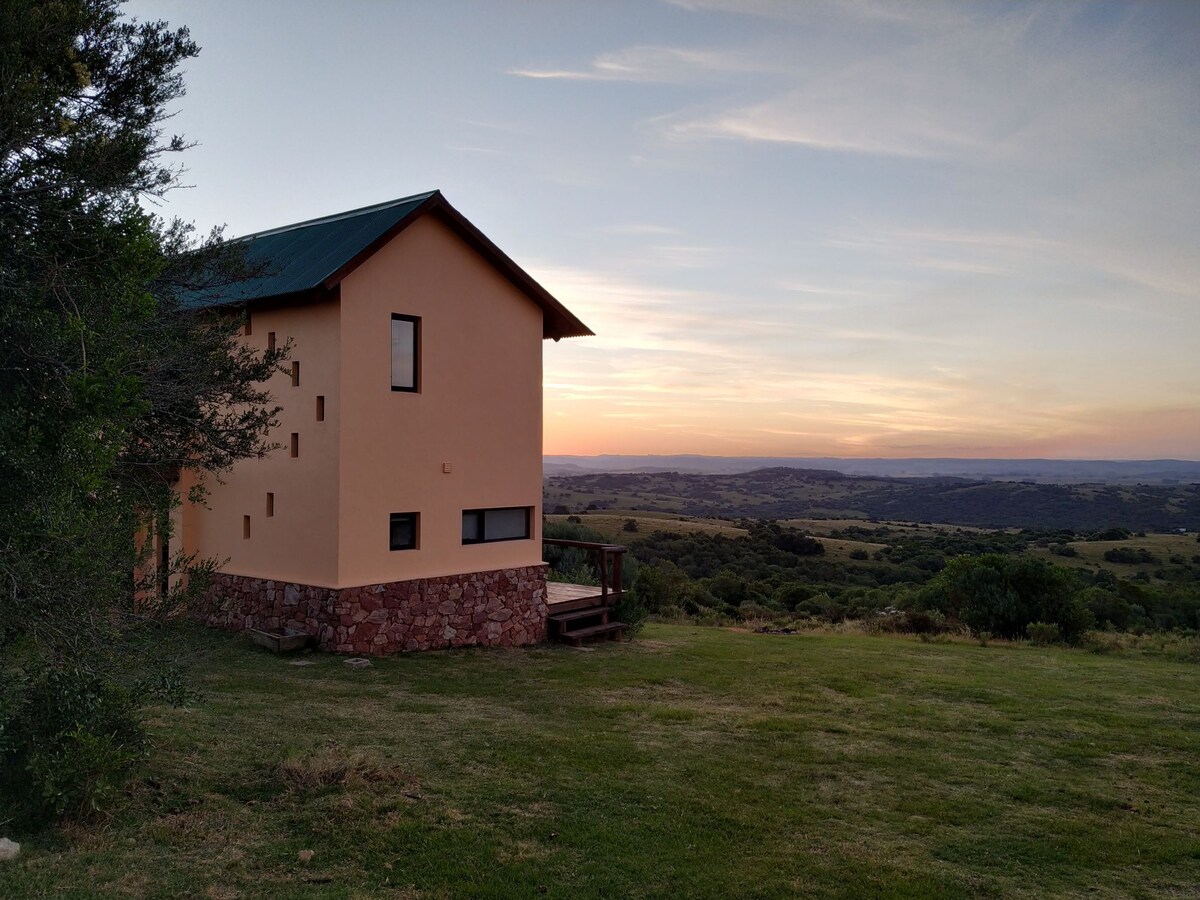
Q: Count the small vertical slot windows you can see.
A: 7